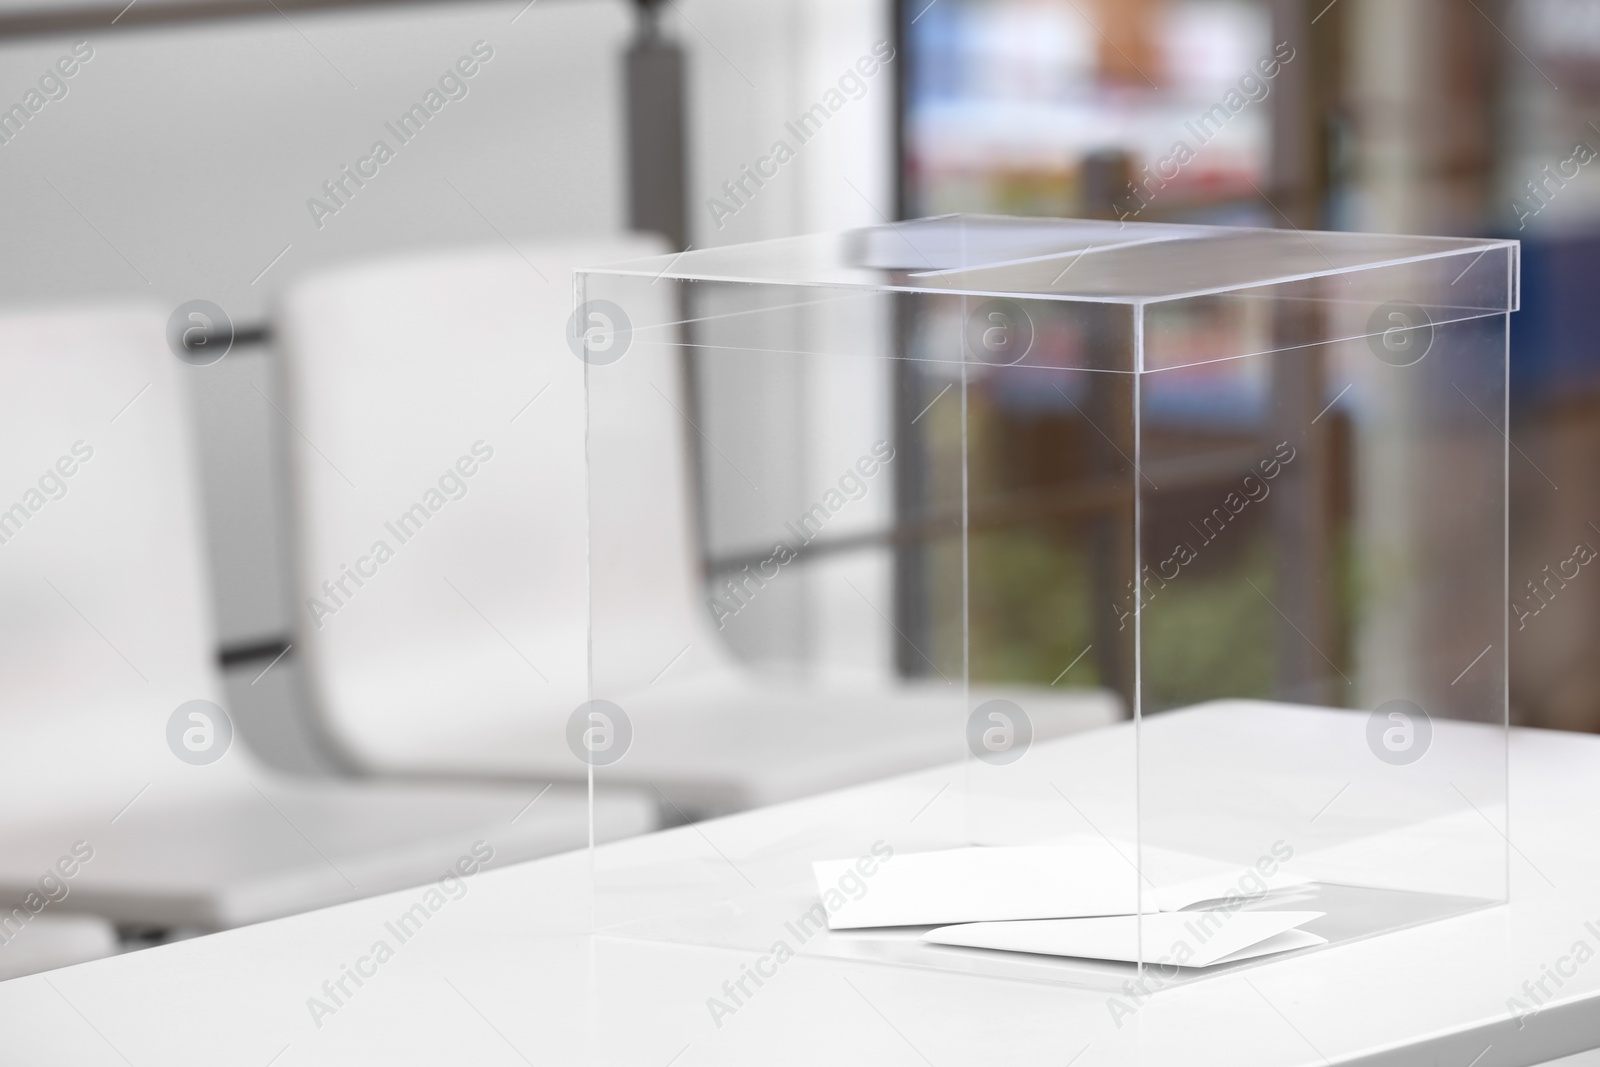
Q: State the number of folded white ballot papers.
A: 3